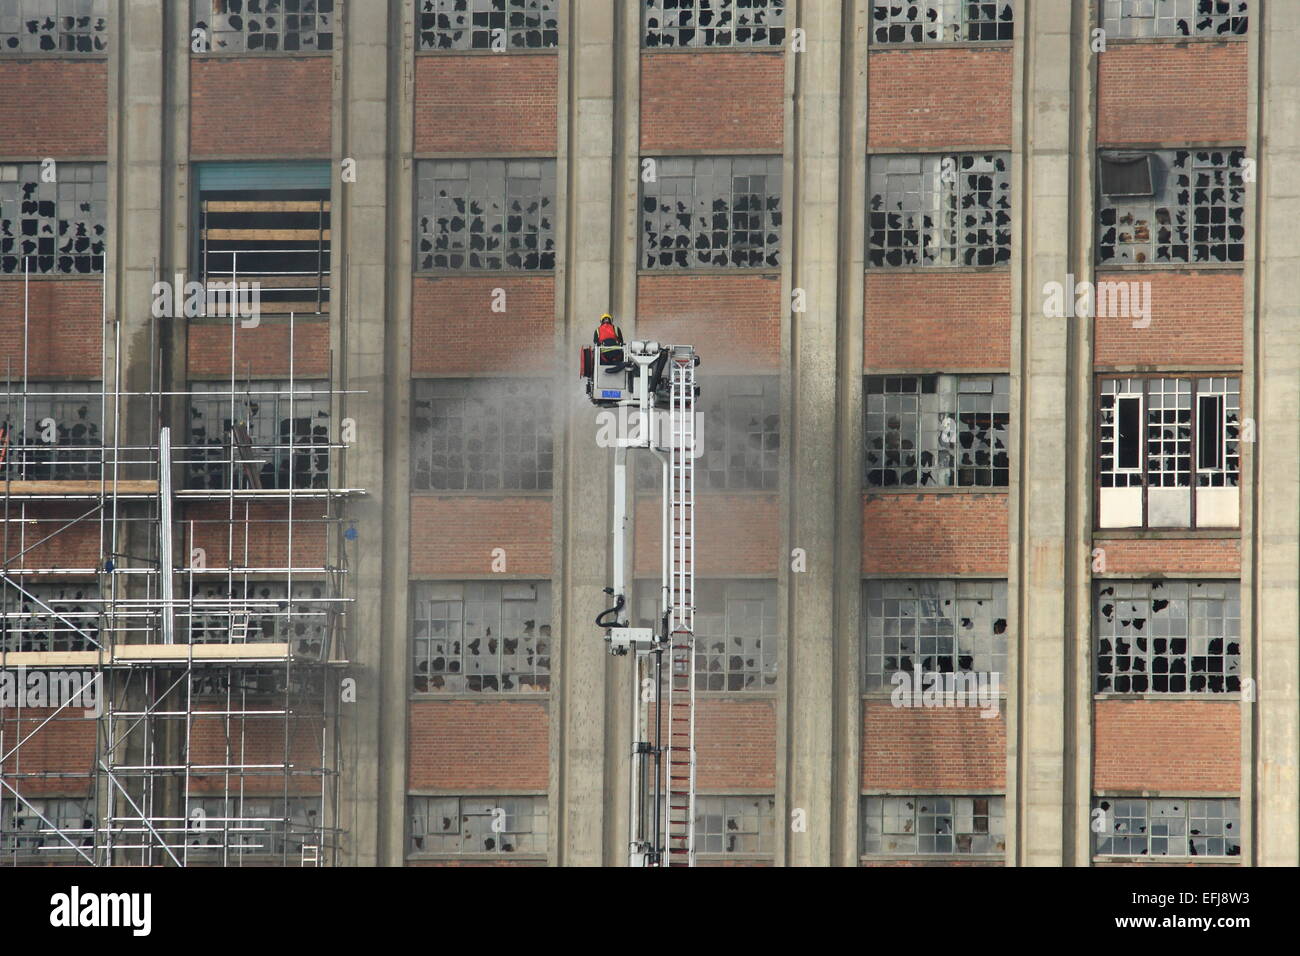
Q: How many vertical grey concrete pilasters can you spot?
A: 6